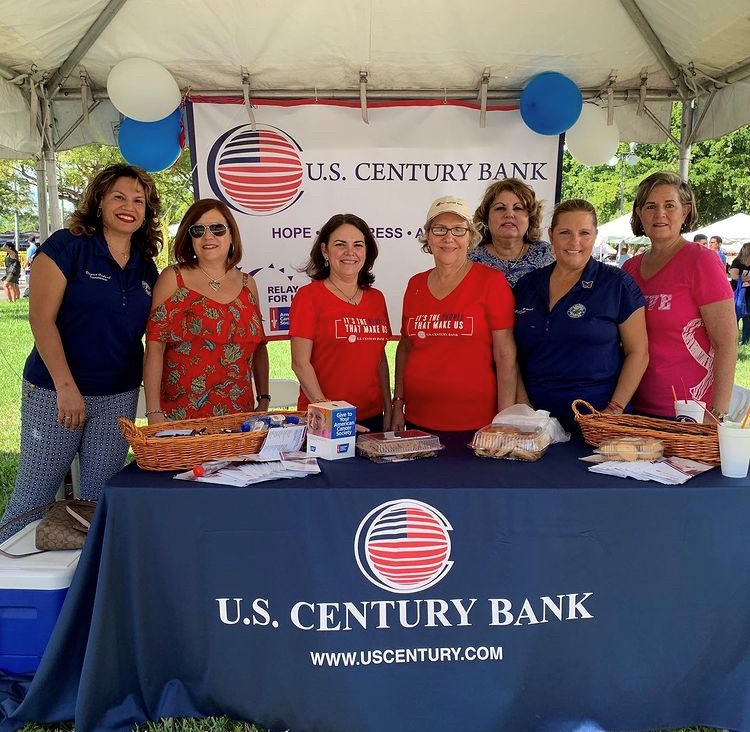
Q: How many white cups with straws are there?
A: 2